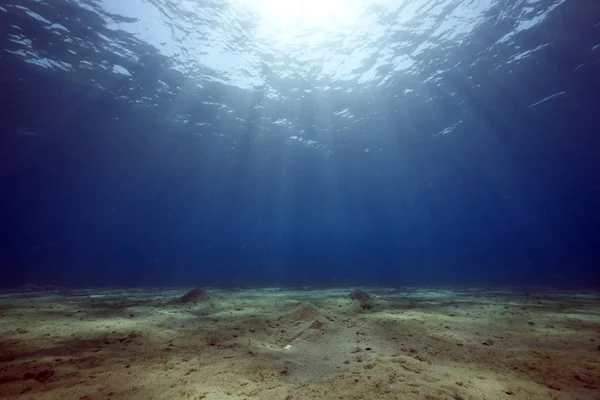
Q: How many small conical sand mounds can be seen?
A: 3